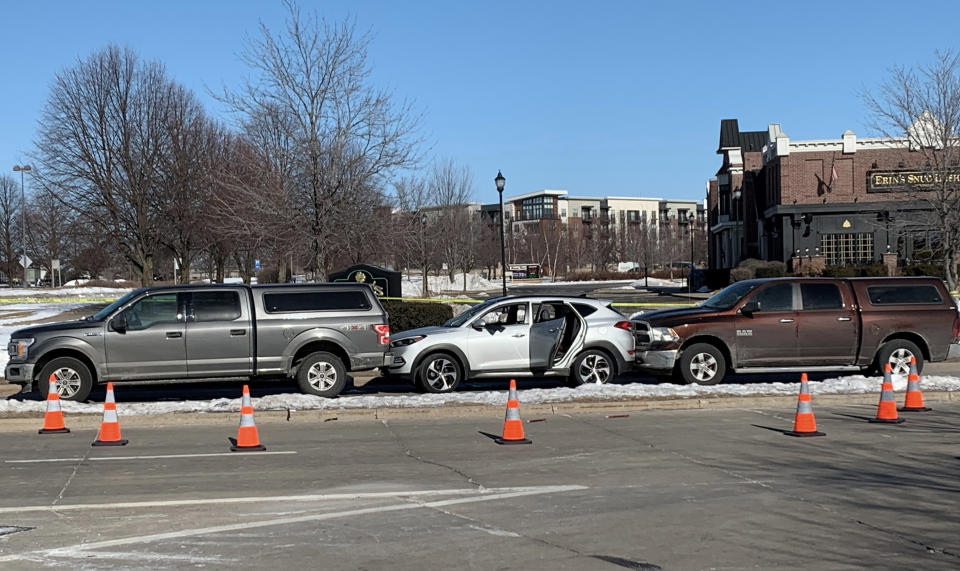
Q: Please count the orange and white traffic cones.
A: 7